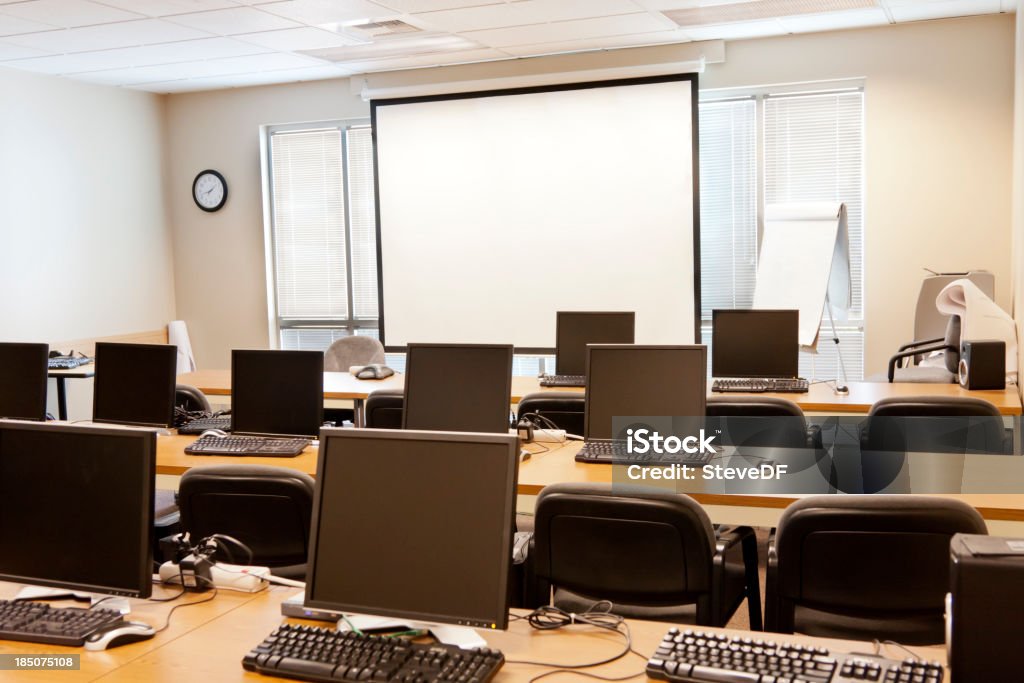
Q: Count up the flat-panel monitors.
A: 9